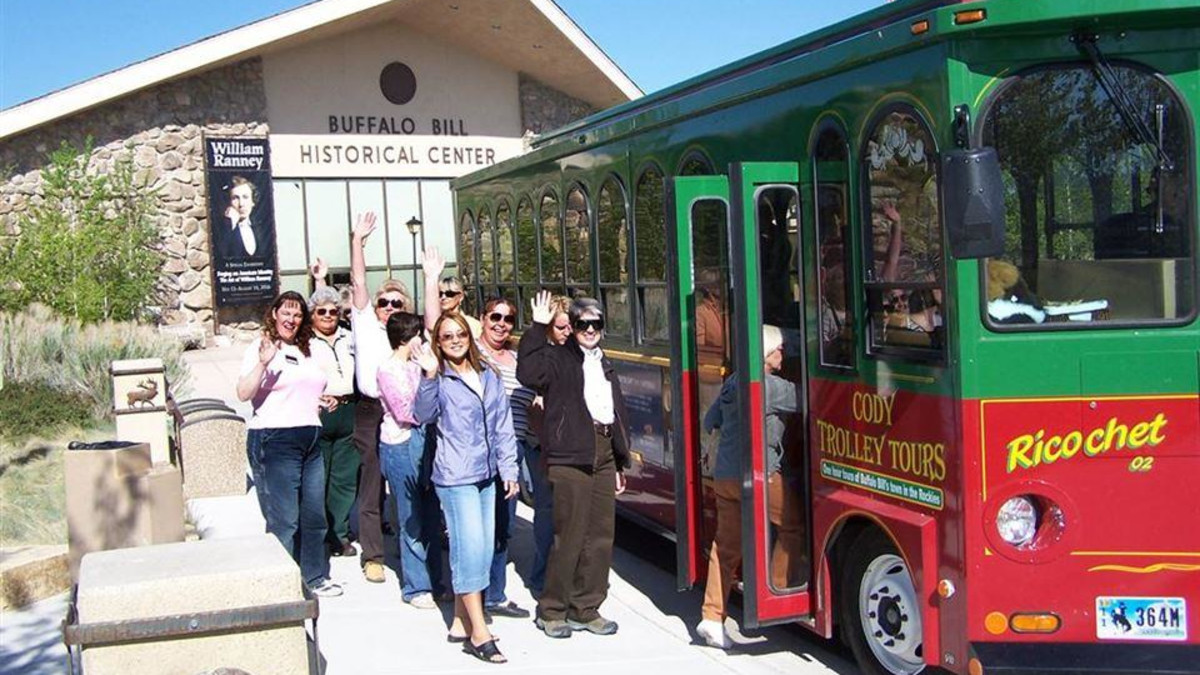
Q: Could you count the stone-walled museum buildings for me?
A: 1